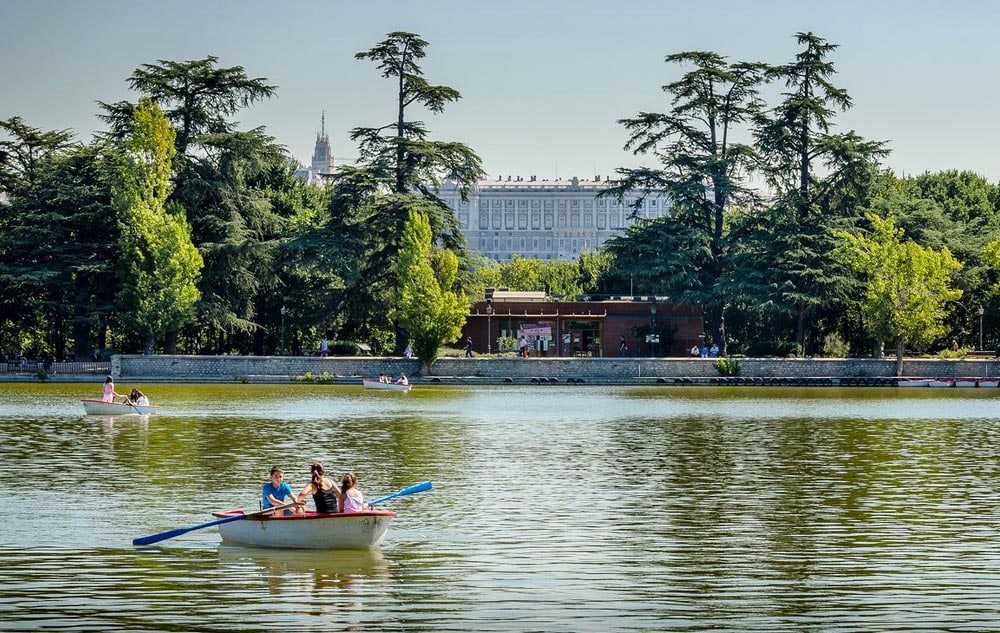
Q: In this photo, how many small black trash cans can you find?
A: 0